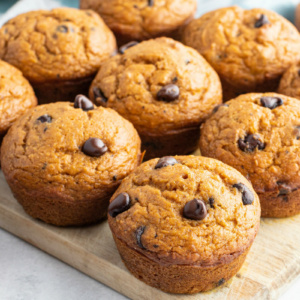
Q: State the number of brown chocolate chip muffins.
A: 9